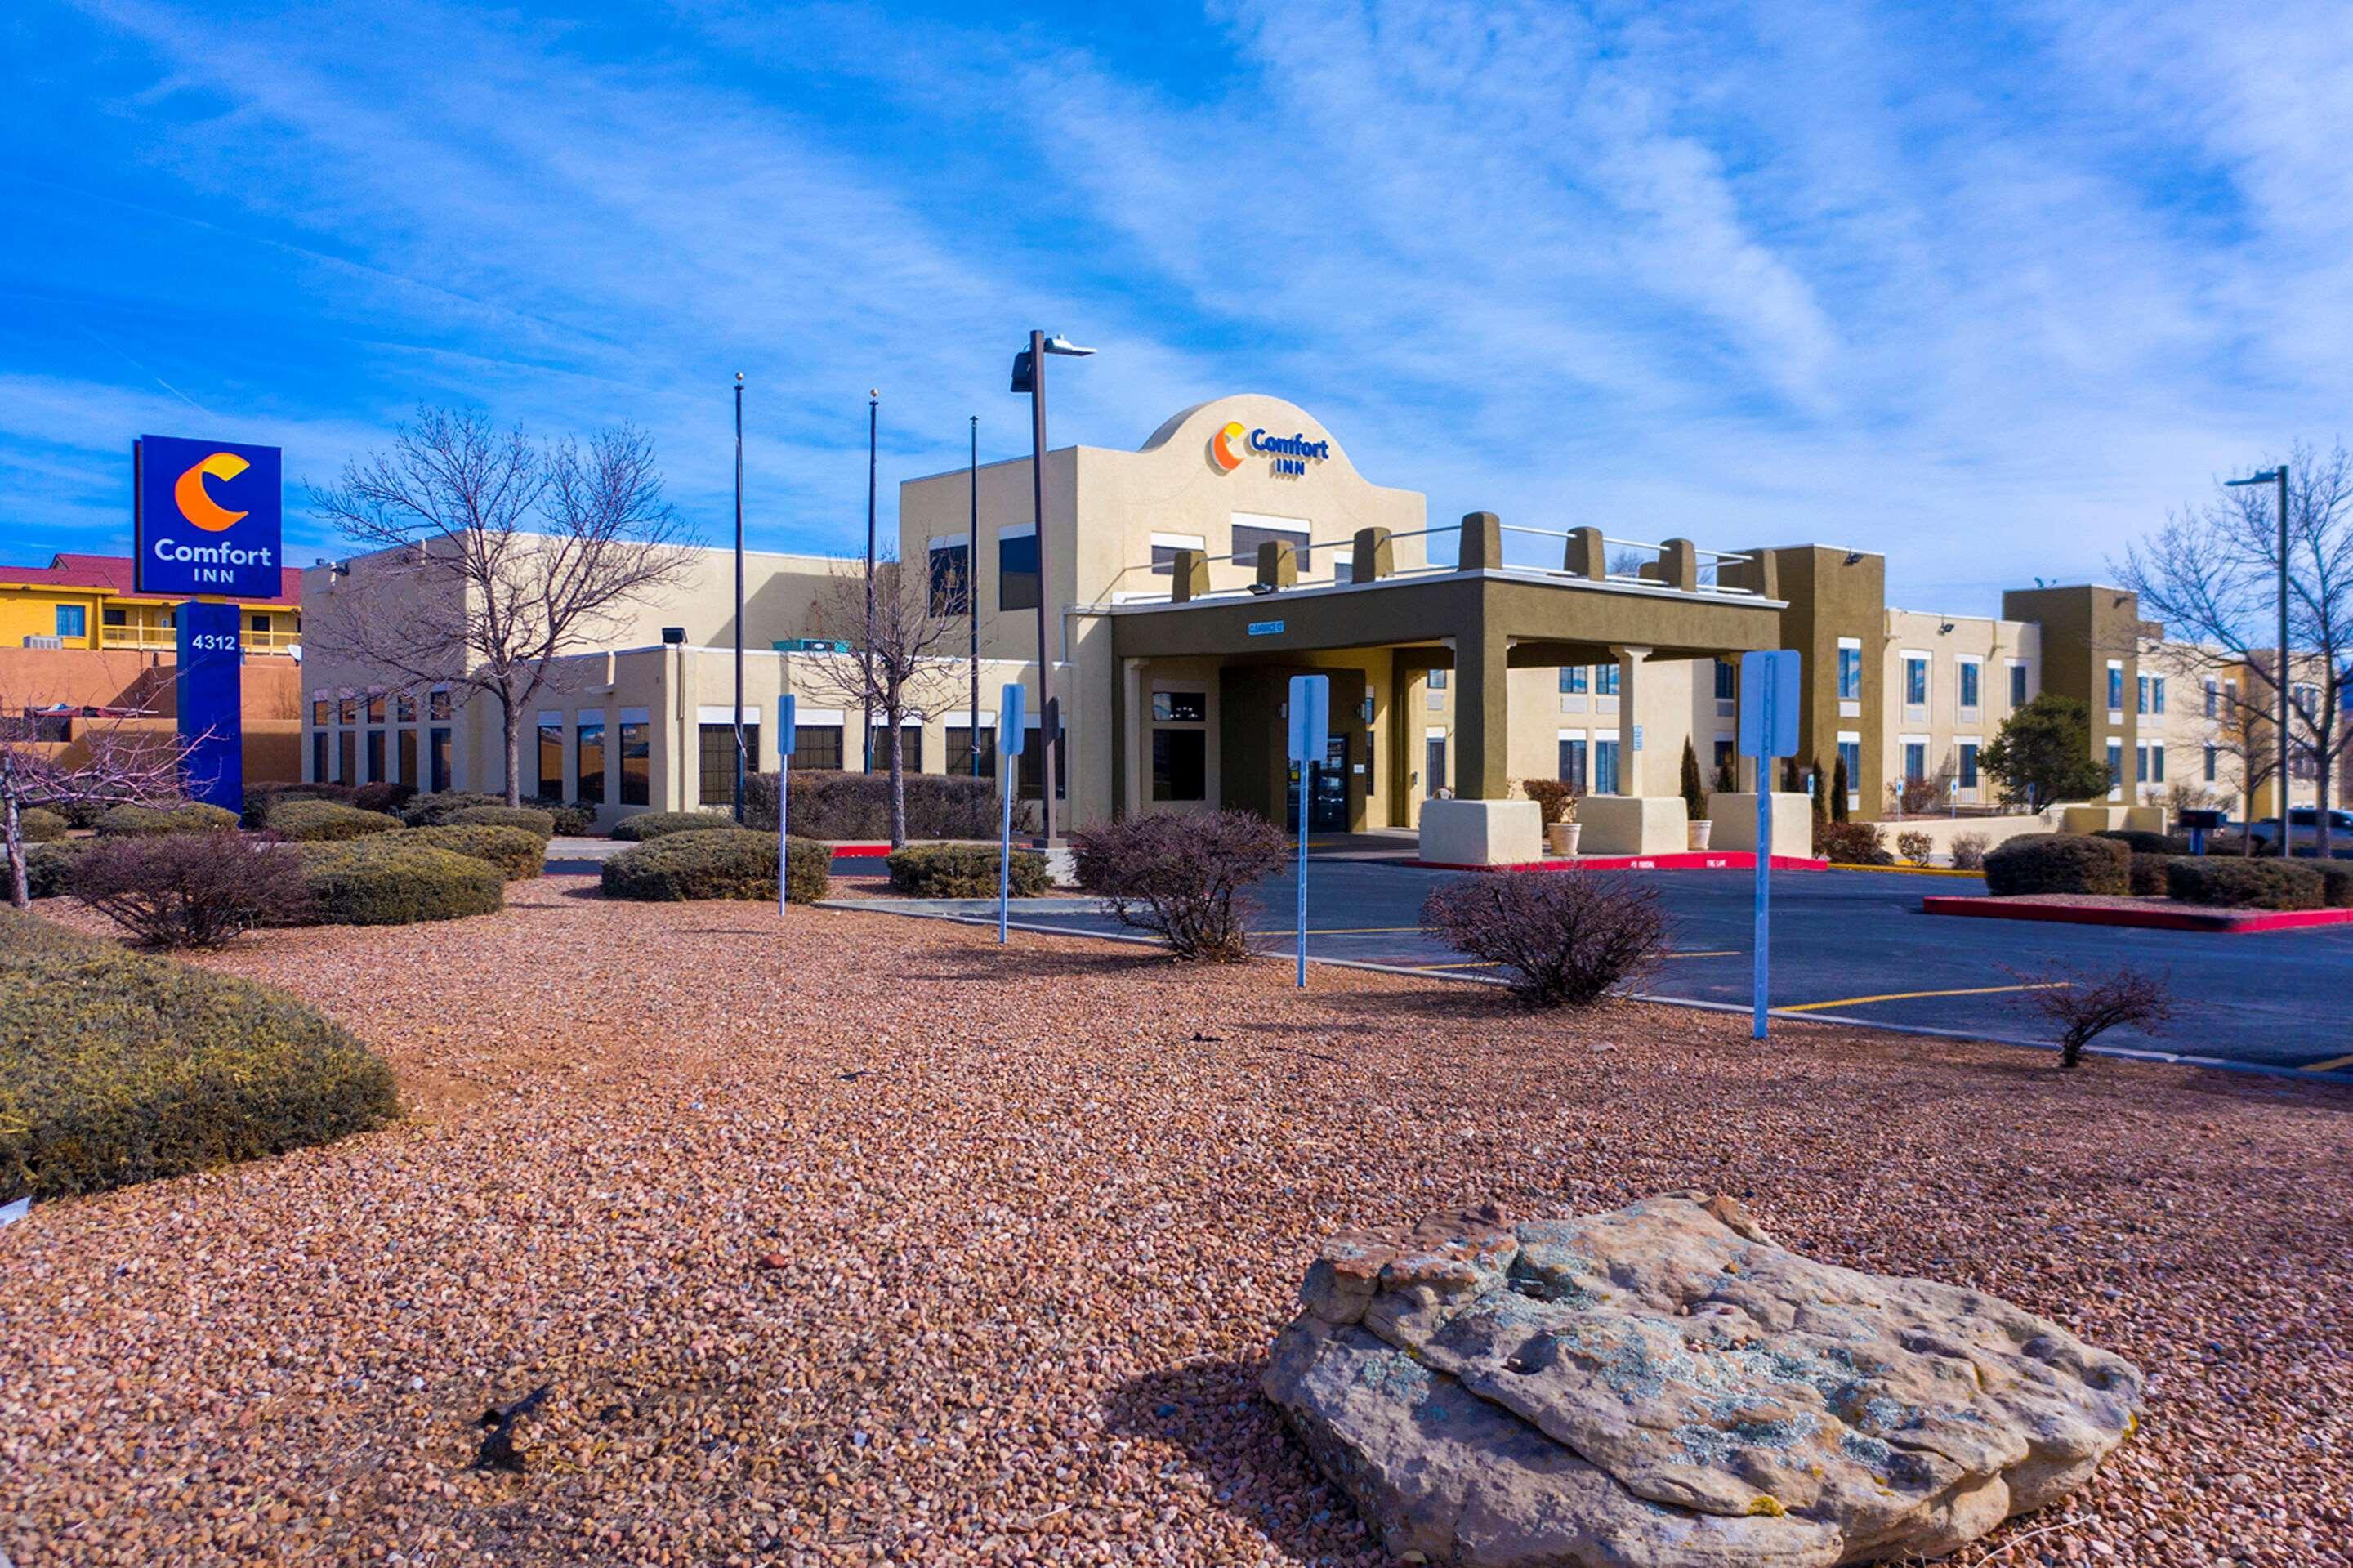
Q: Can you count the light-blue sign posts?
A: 4